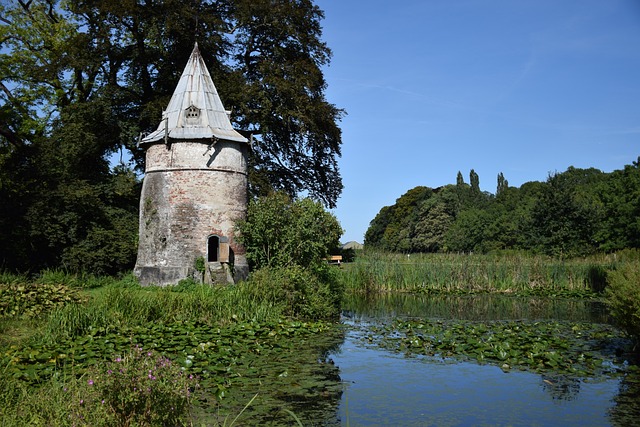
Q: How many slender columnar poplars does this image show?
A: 3